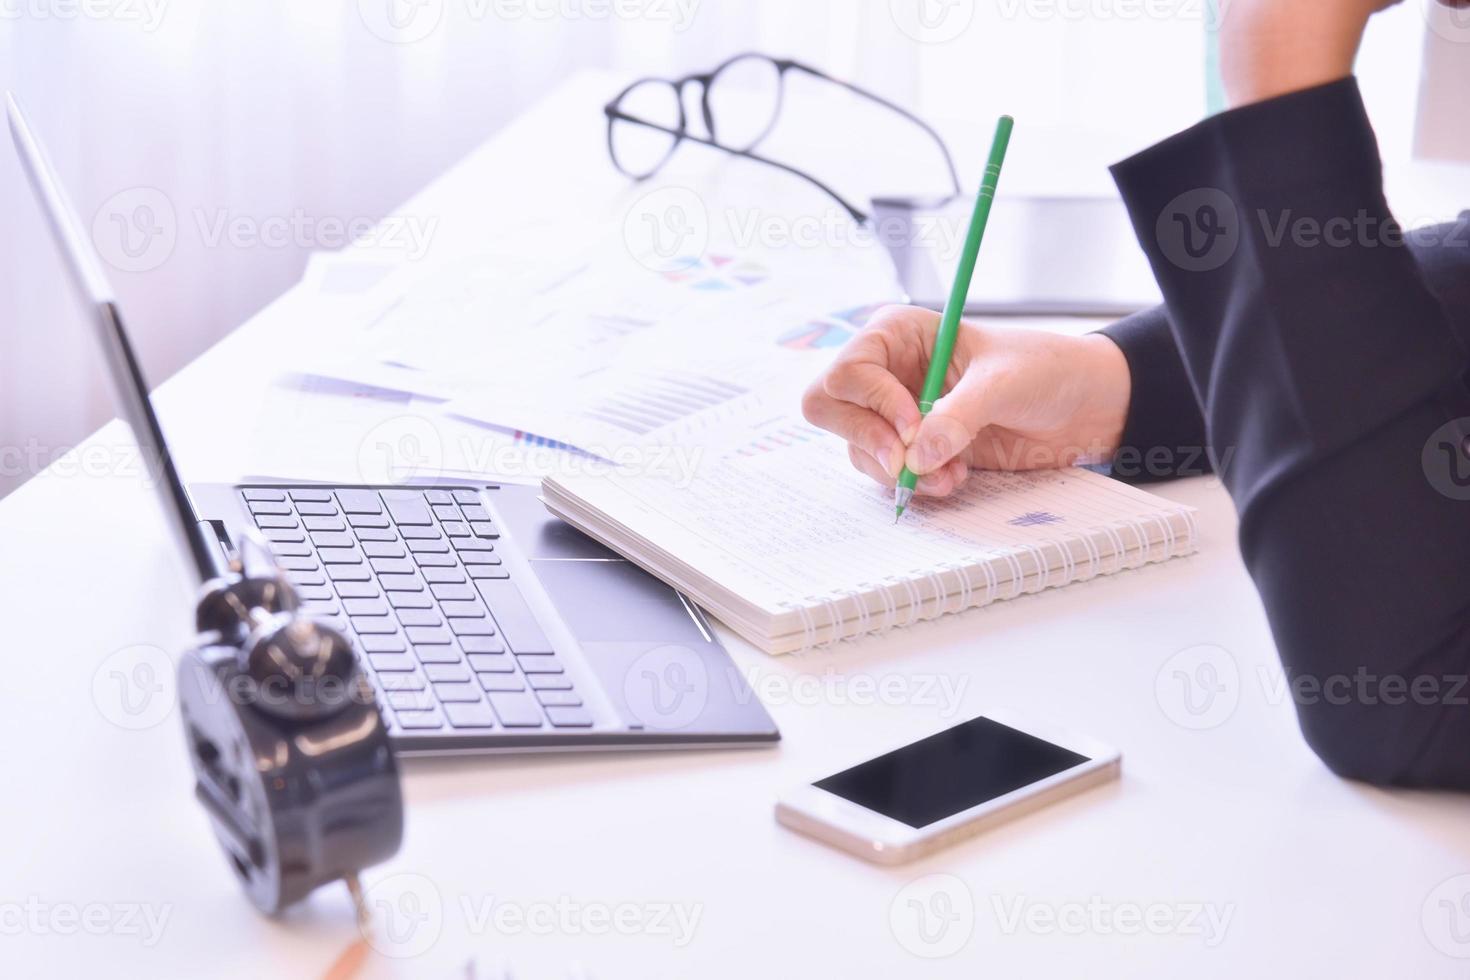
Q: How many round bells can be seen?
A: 2